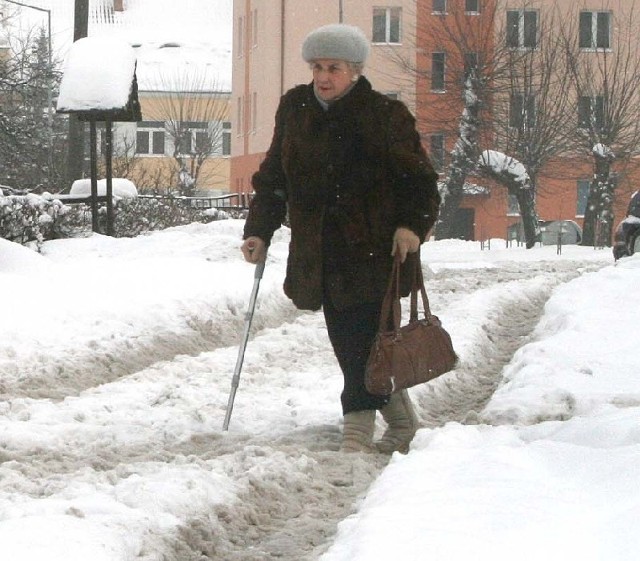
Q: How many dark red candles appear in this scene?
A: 0